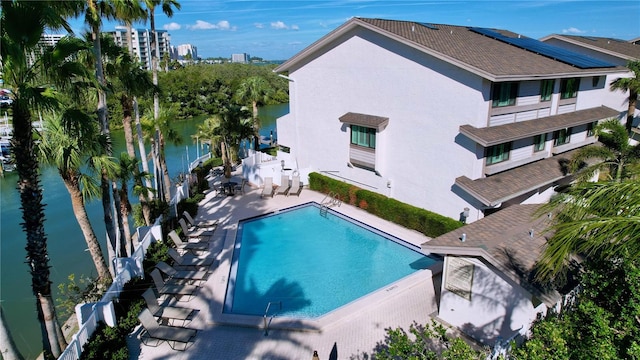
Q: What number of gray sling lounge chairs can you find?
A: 11